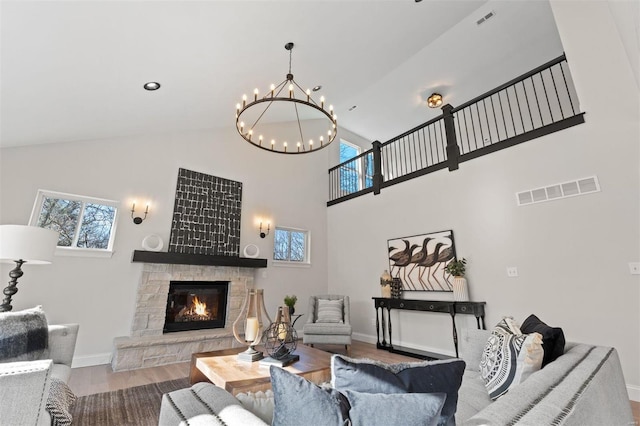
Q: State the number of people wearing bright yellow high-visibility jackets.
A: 0